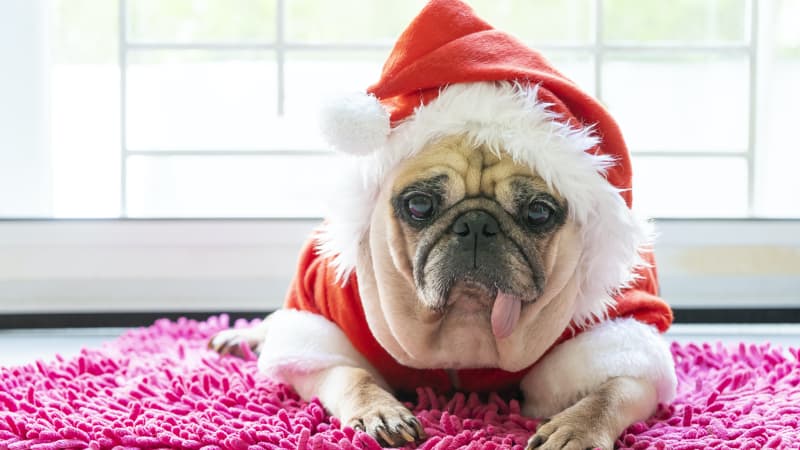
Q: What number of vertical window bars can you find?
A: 4